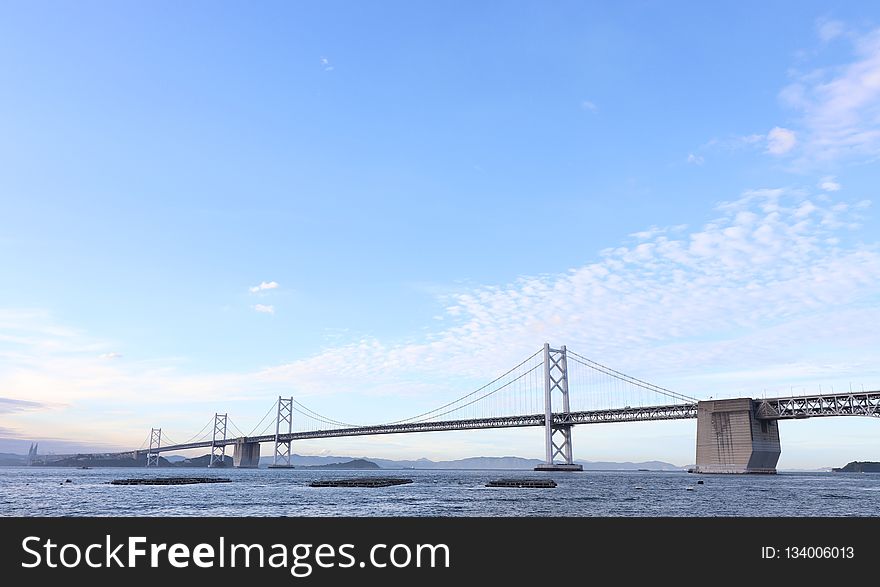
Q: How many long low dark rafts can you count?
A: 3